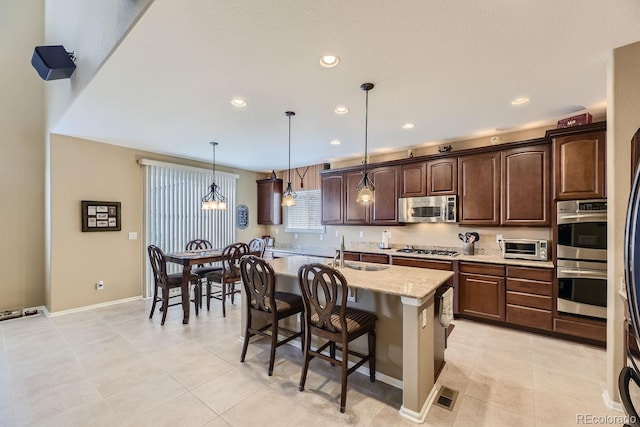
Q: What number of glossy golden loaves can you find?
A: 0